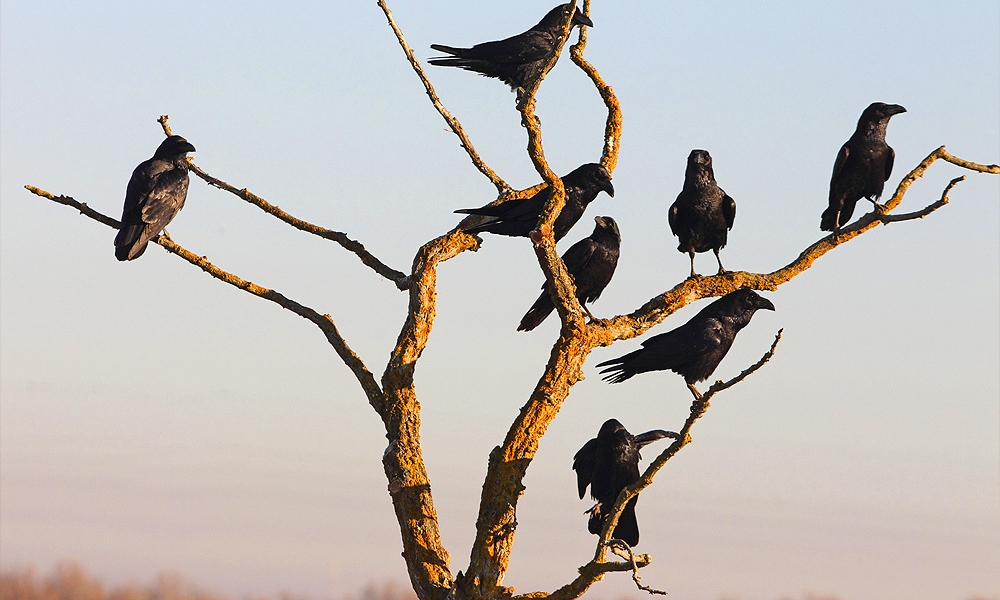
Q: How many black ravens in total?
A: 8